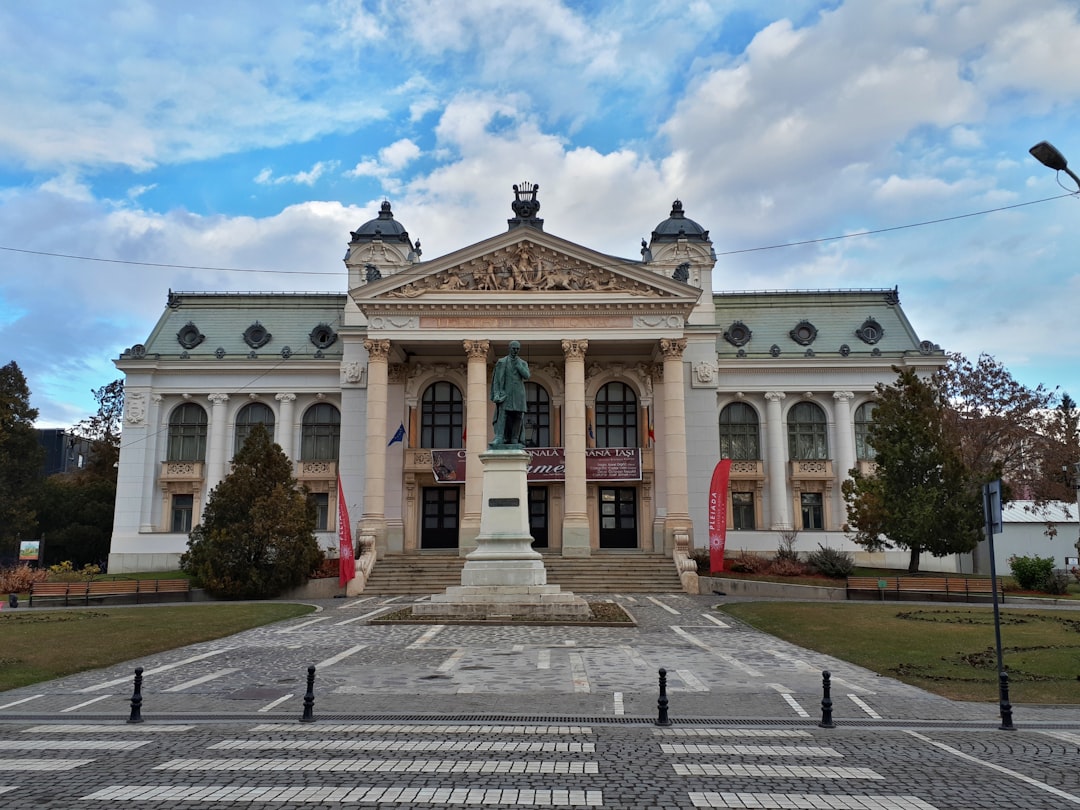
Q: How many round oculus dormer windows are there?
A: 6